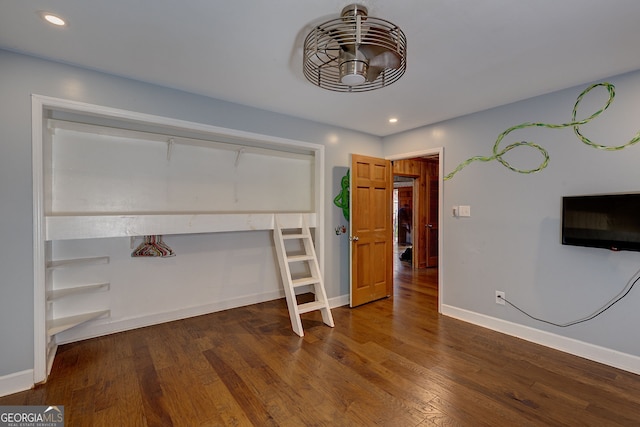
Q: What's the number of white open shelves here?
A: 3